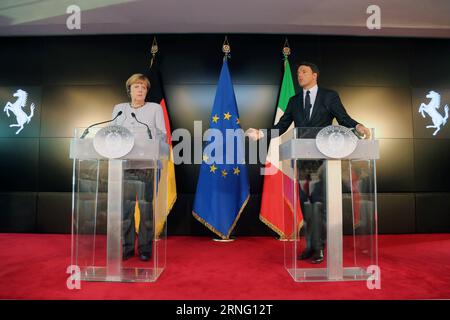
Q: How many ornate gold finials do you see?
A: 3